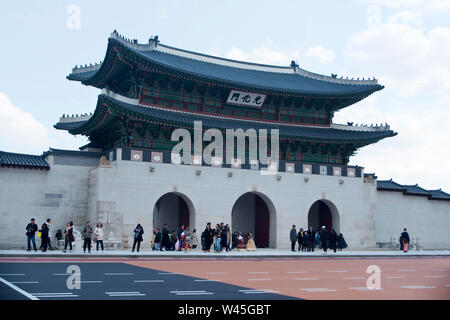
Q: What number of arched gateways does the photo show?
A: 3